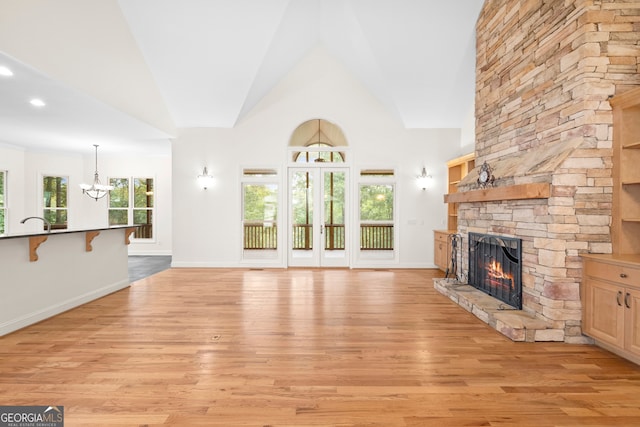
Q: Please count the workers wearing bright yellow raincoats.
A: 0